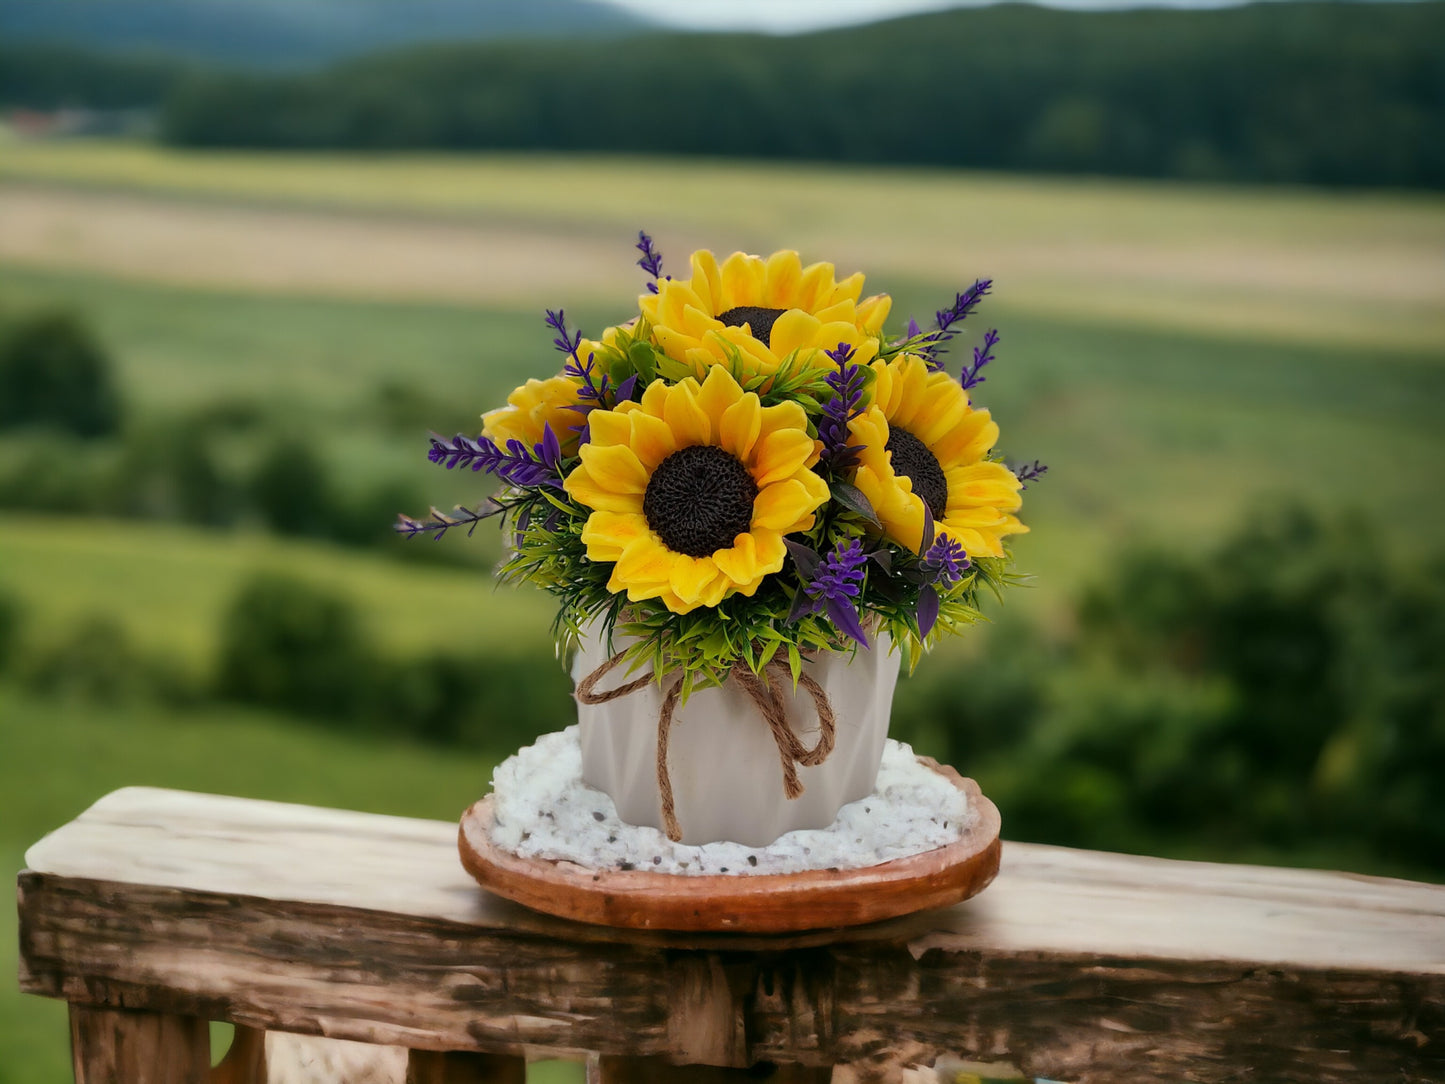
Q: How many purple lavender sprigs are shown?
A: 10